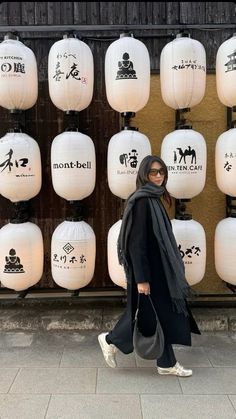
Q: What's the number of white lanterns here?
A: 15